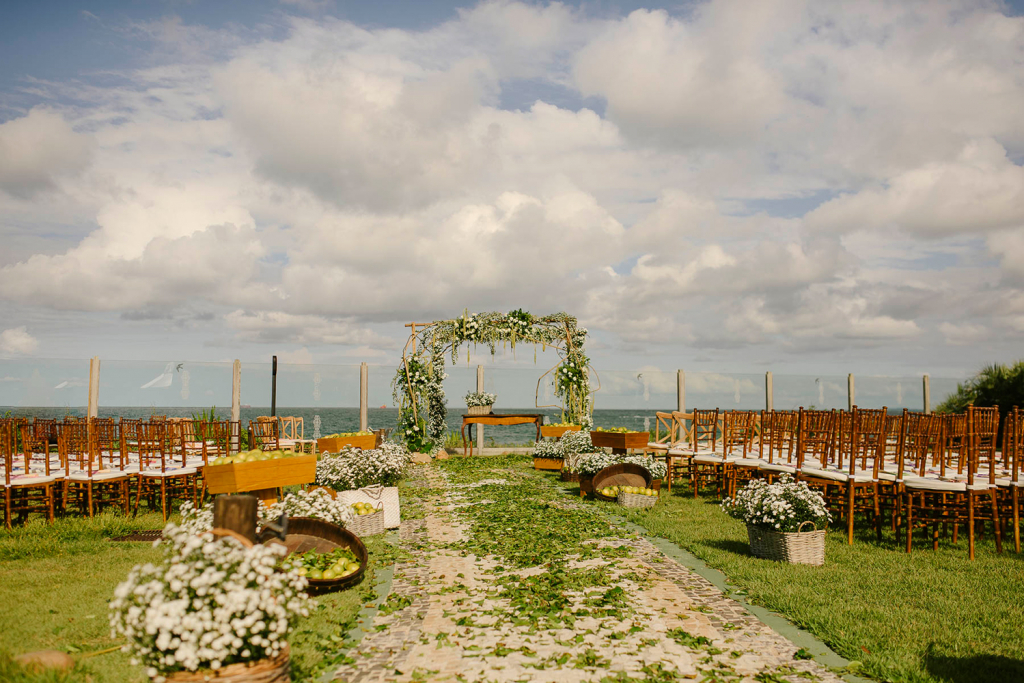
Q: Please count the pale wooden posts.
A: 8